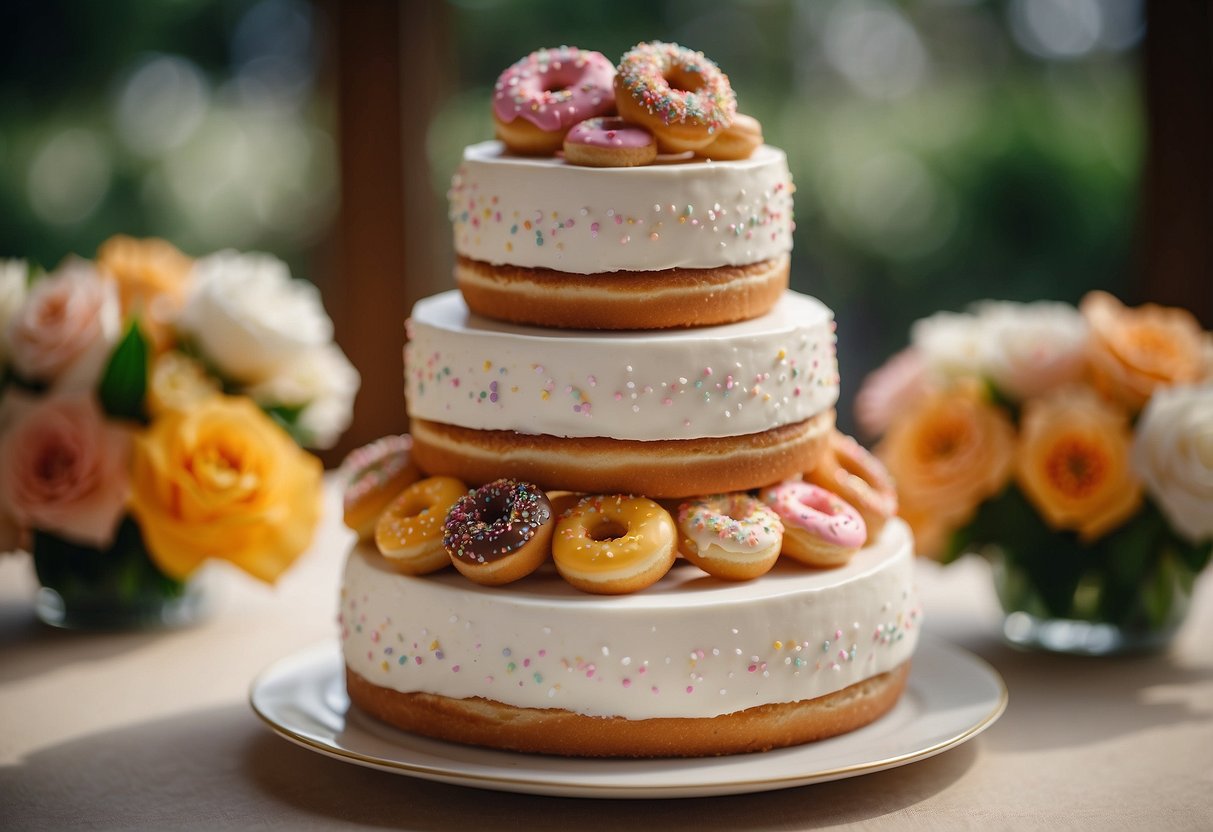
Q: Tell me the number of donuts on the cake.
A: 11